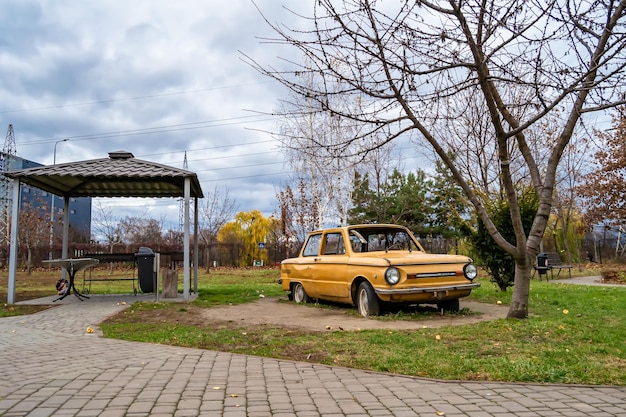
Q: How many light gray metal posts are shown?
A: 4